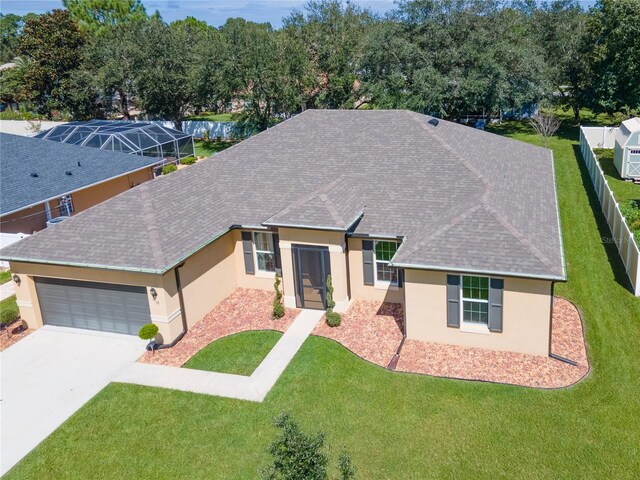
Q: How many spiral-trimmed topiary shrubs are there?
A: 2